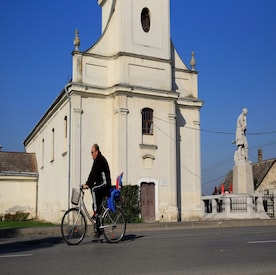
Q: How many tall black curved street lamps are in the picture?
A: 0